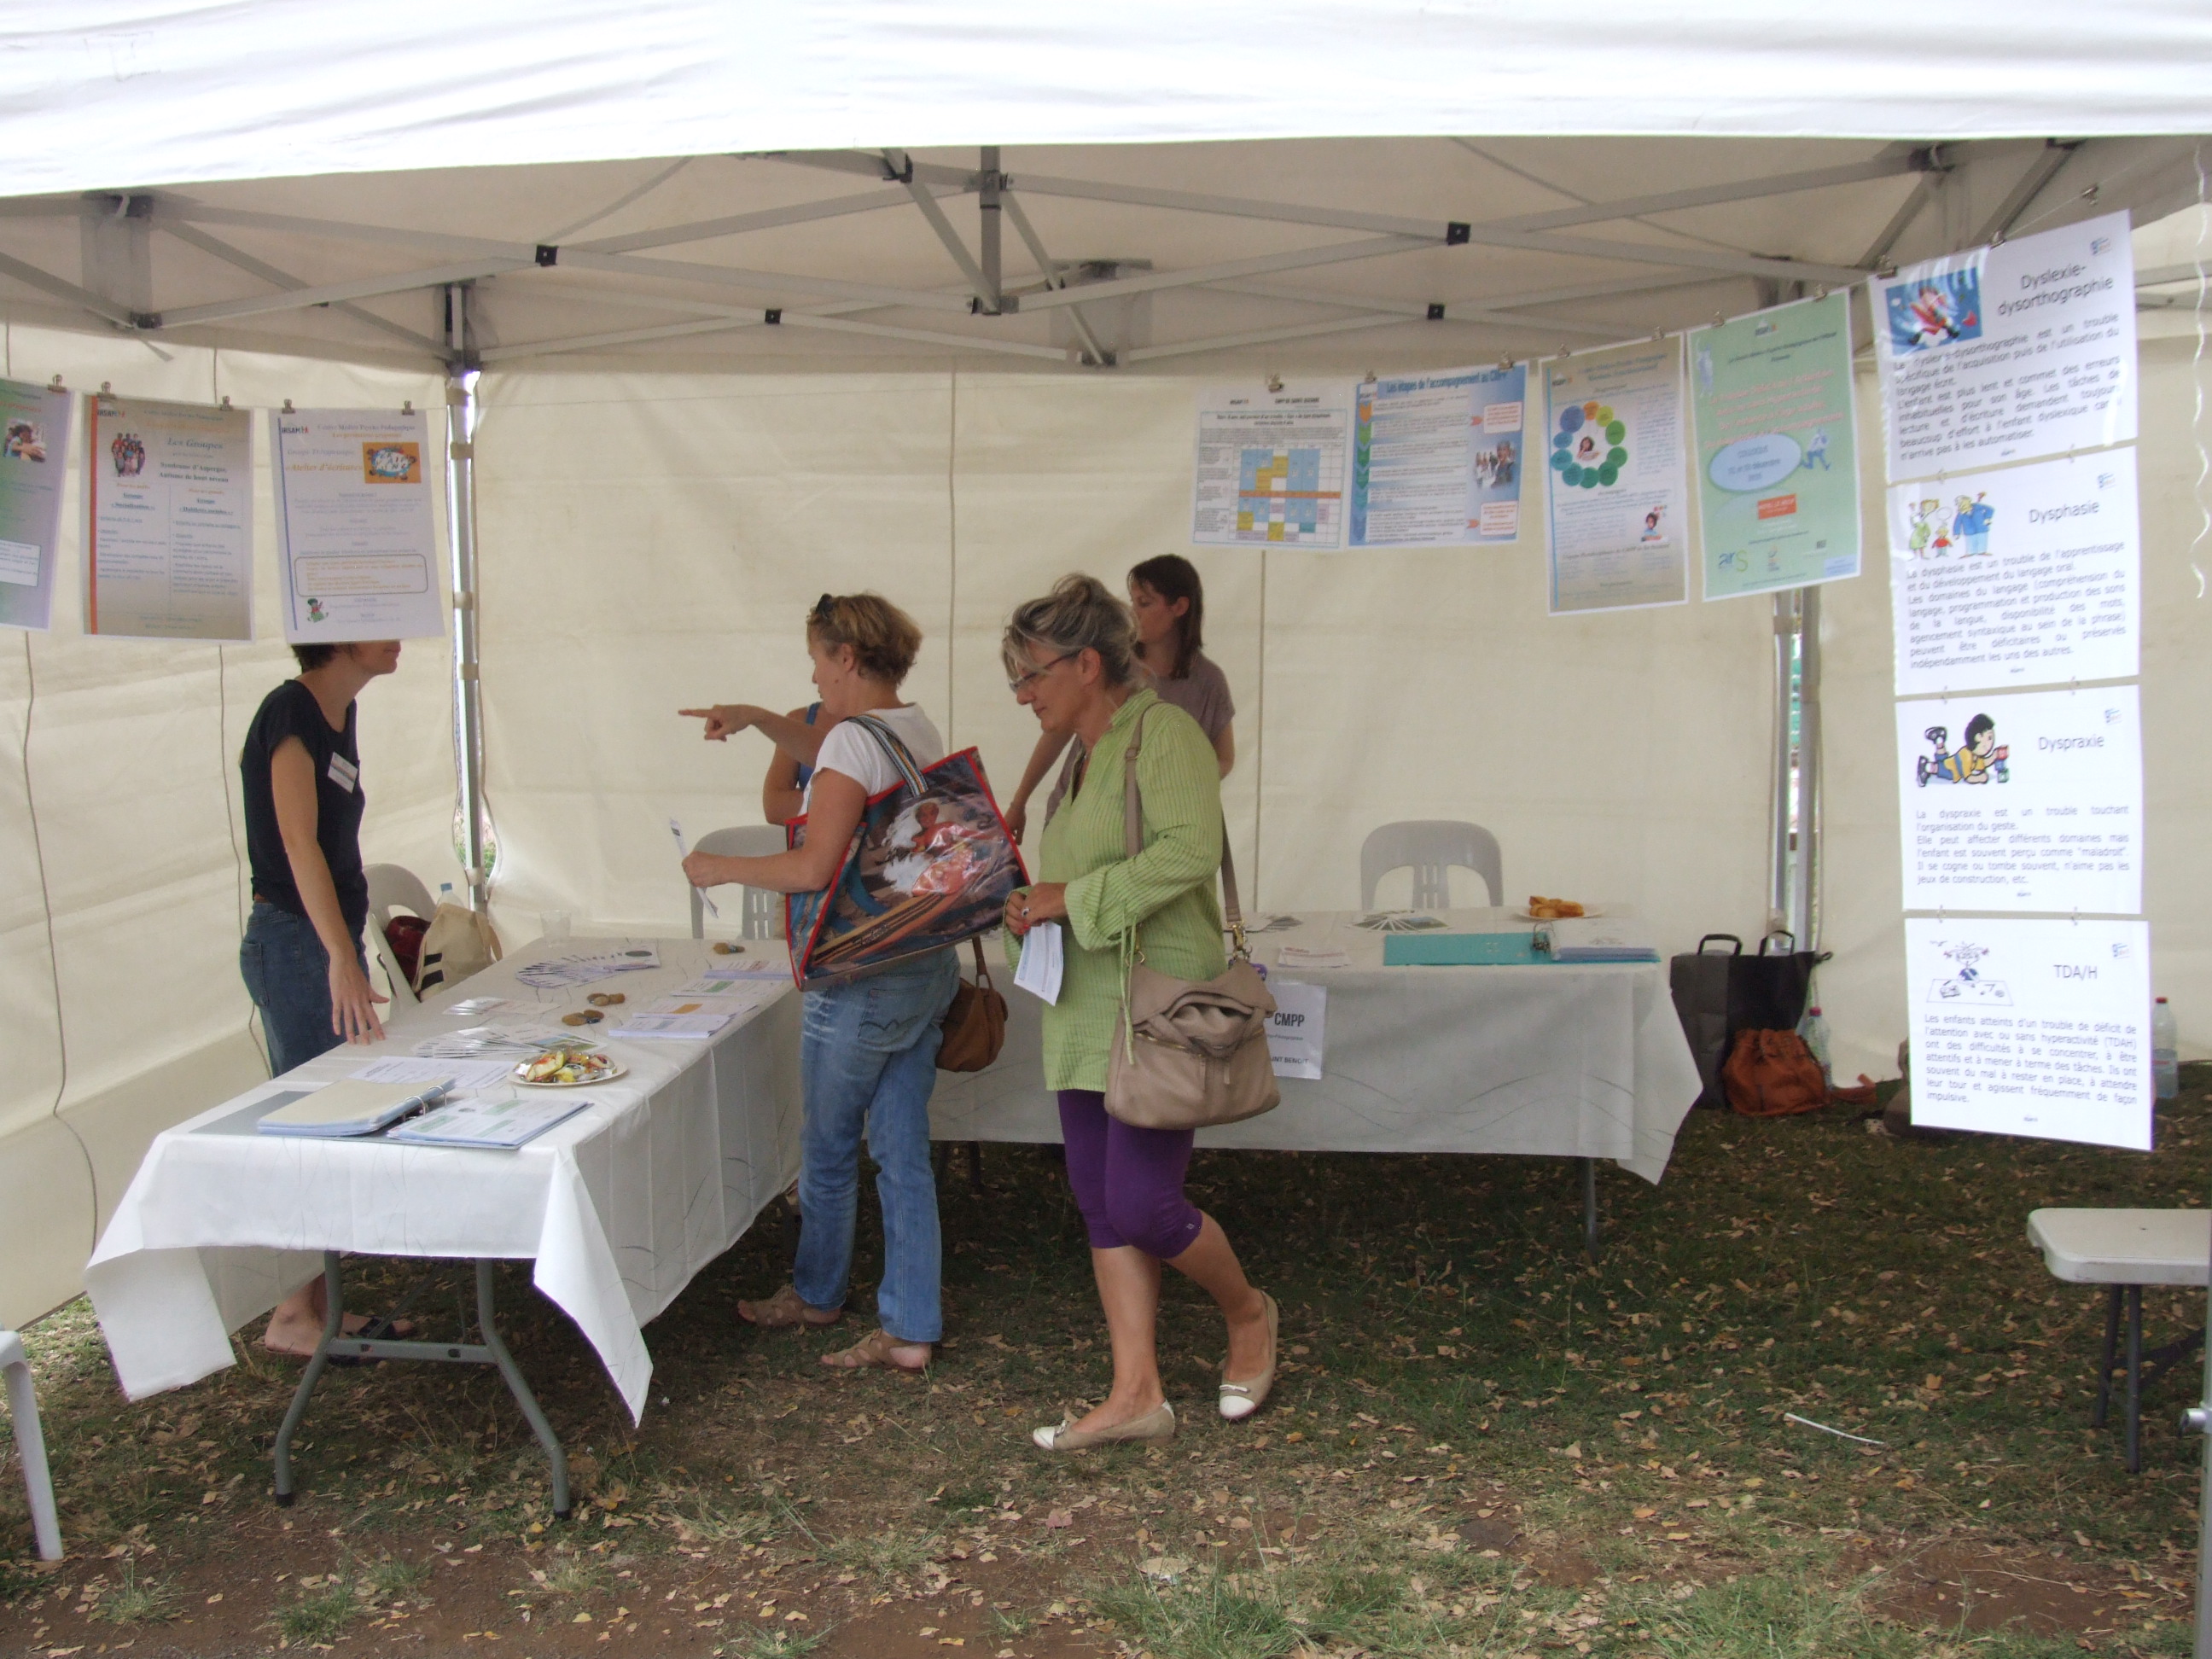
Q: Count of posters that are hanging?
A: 11